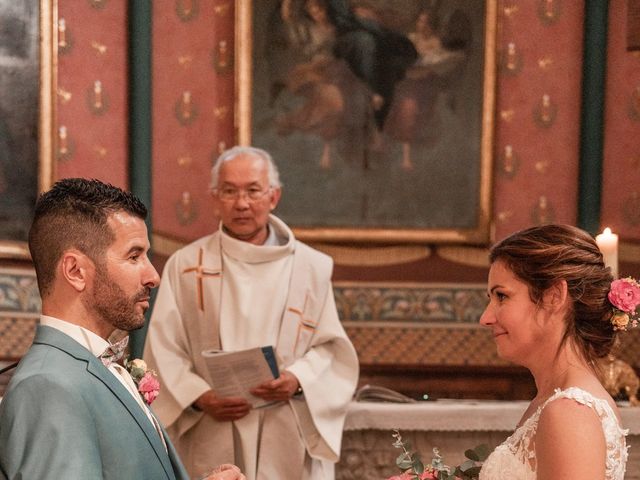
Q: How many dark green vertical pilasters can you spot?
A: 2